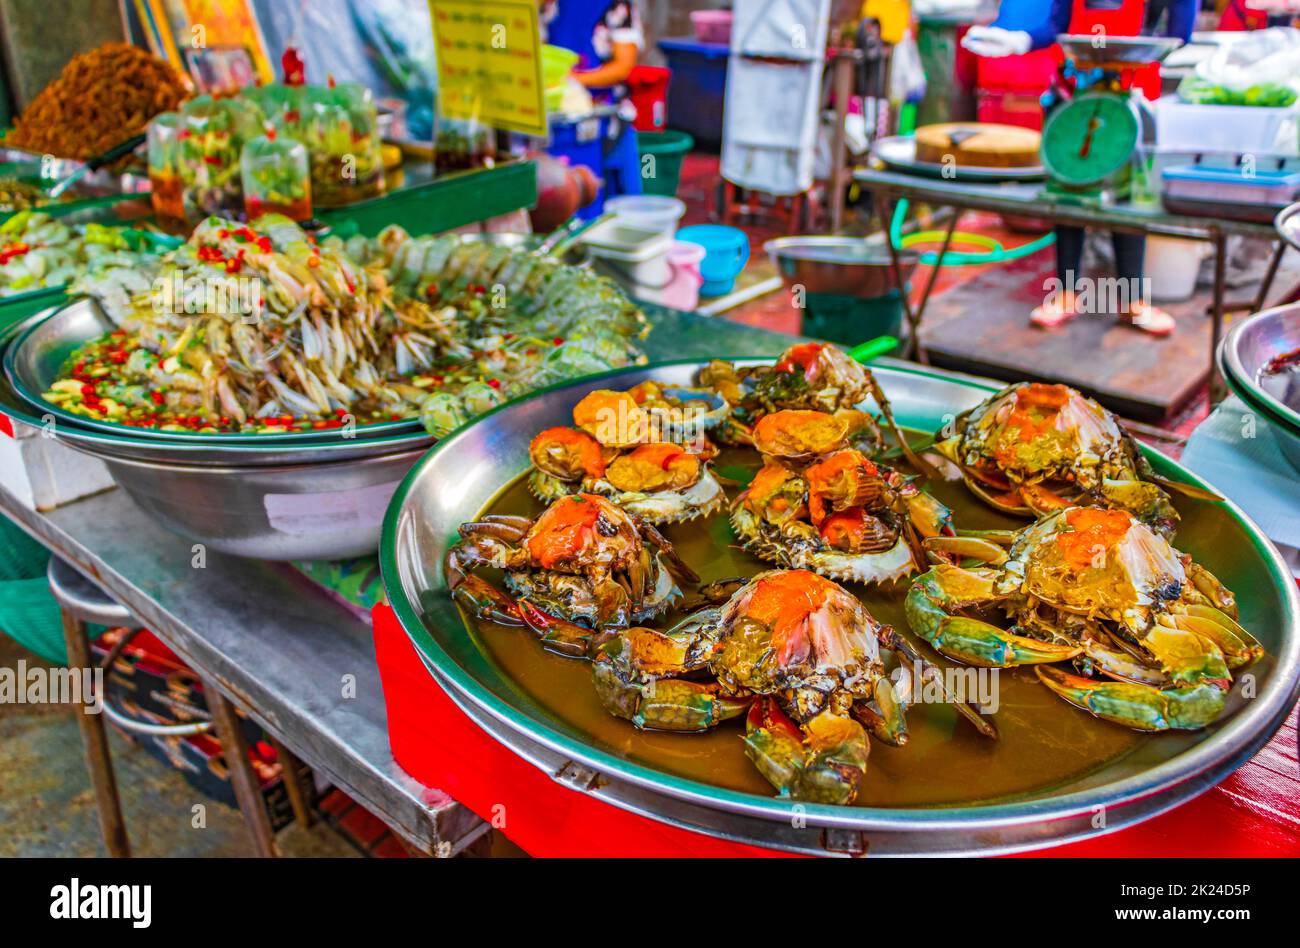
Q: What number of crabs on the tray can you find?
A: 7